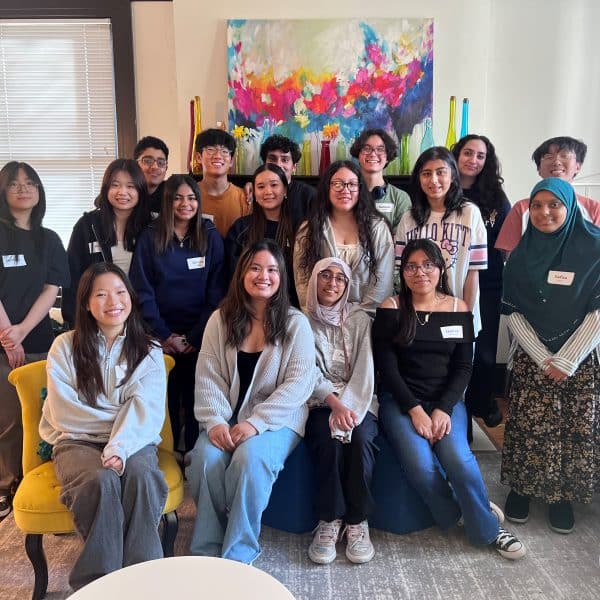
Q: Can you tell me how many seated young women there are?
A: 4